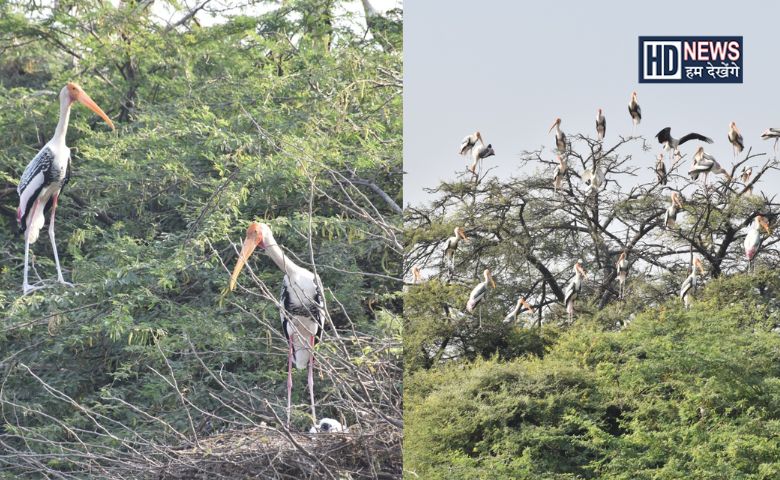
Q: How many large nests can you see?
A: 1